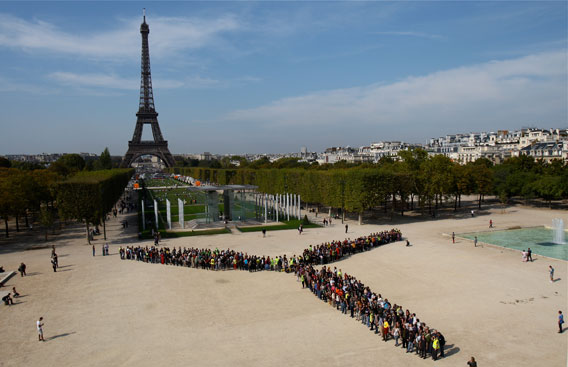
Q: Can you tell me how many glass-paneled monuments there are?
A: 1